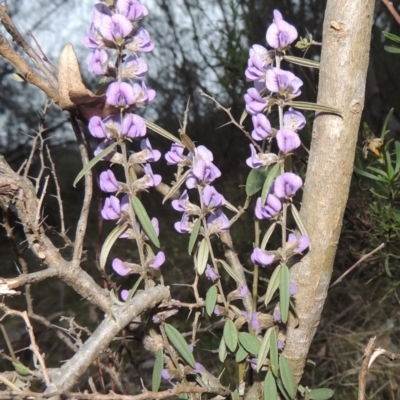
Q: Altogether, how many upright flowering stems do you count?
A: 3